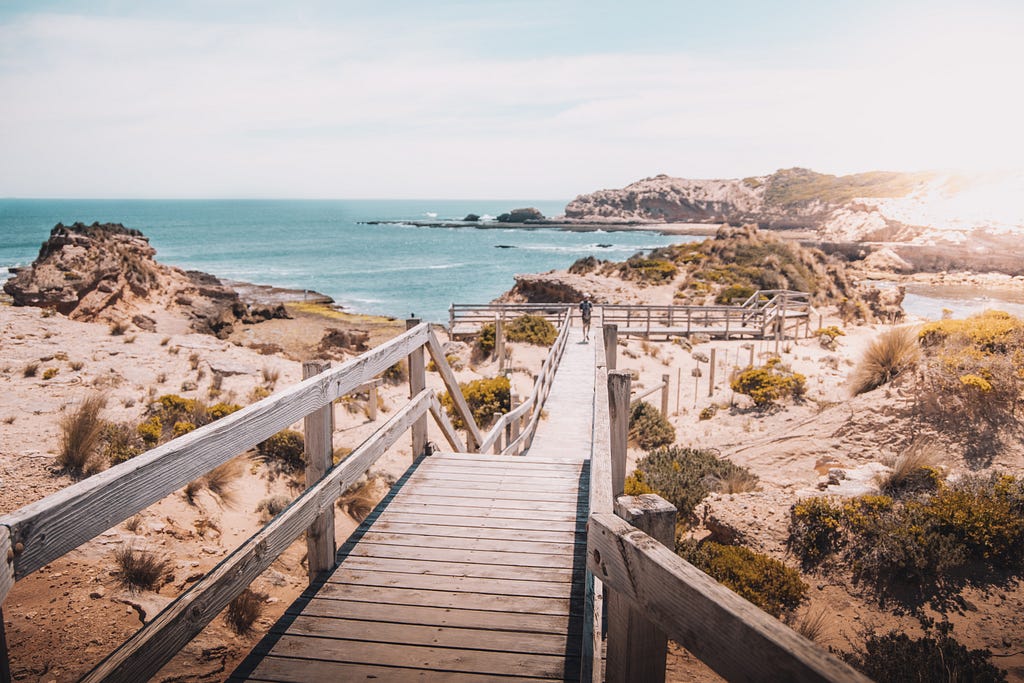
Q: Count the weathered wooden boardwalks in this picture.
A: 1